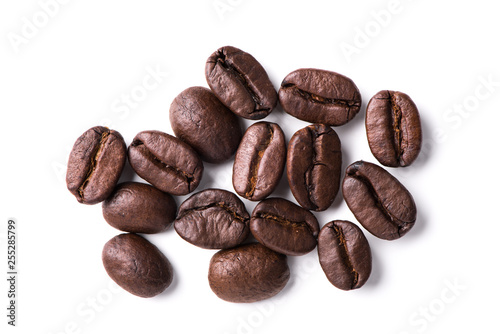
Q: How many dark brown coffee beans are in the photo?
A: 15